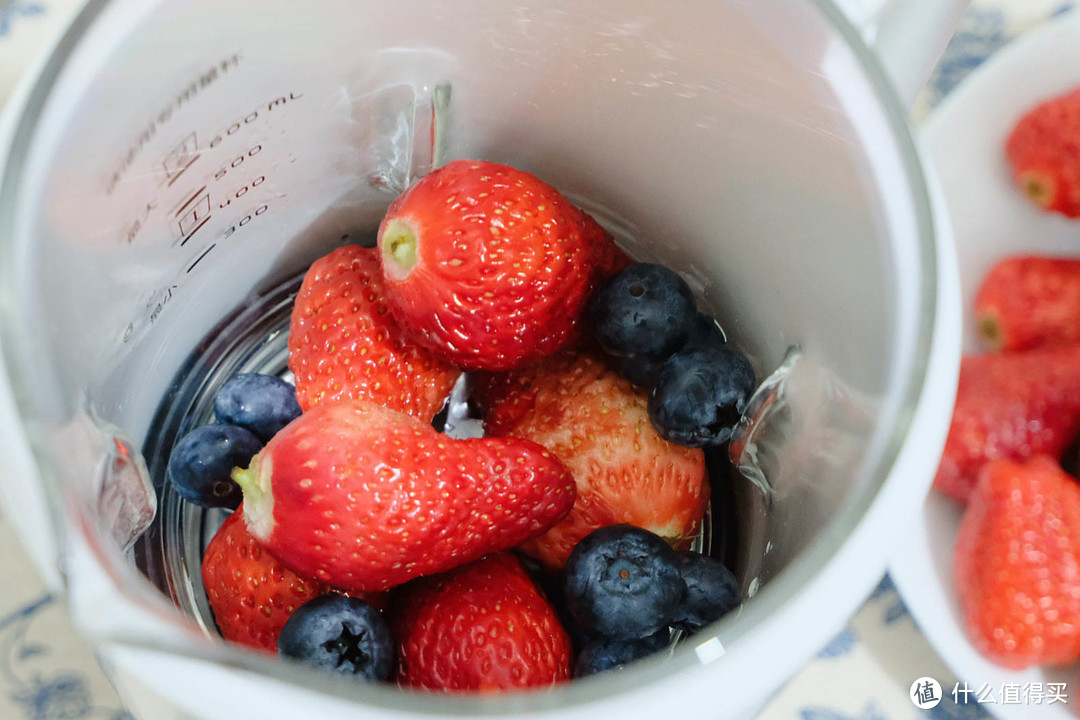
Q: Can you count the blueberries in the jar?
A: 9